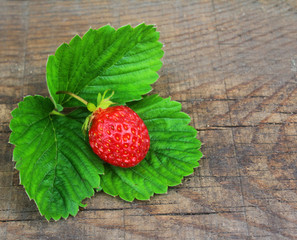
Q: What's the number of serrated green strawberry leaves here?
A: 3